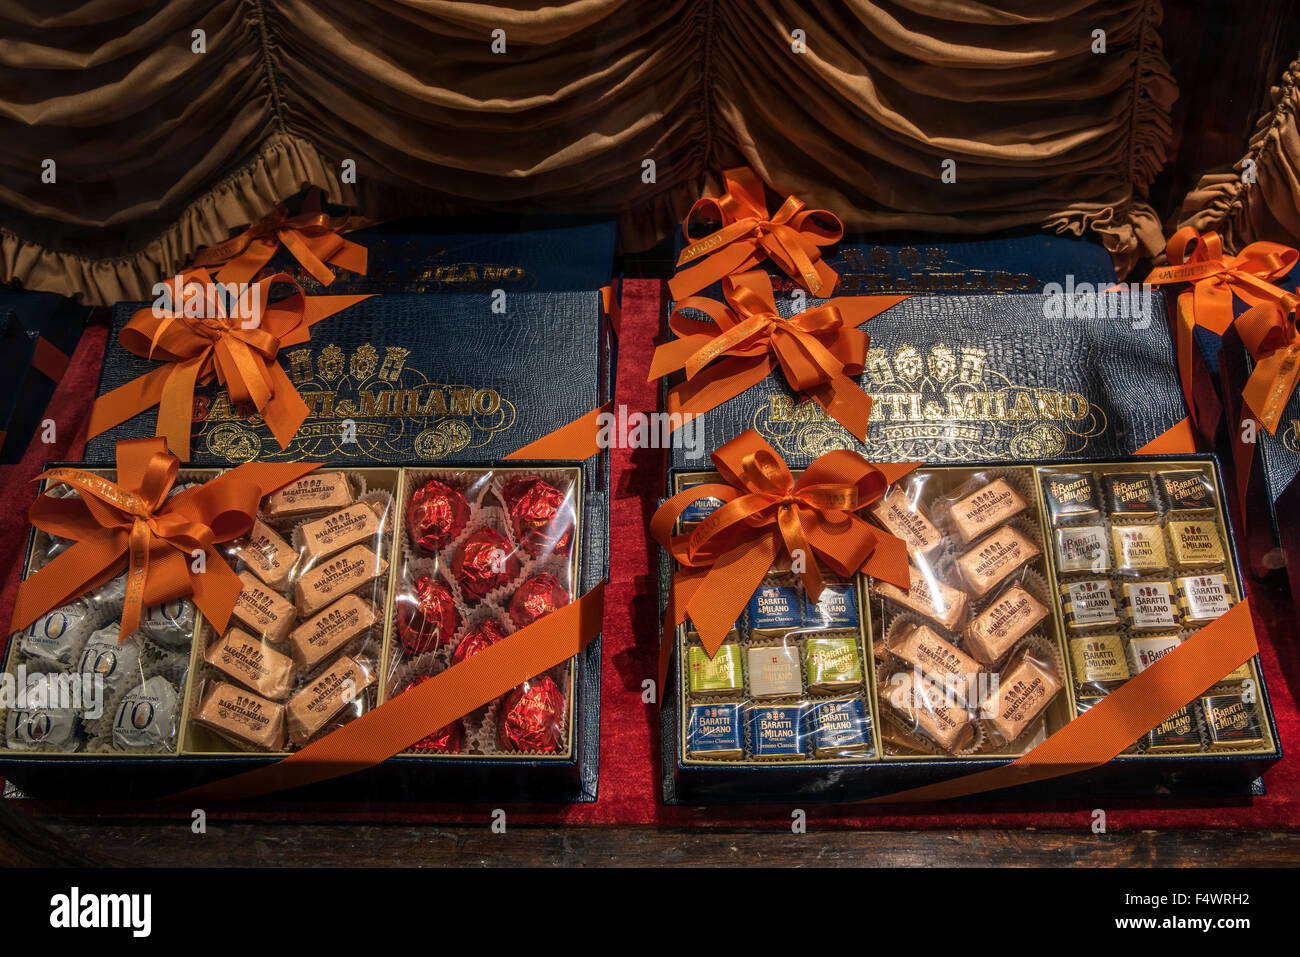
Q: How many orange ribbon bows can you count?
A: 8